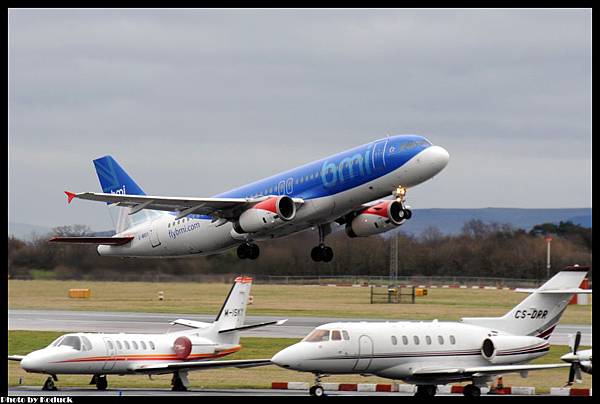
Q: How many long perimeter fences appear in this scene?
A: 1